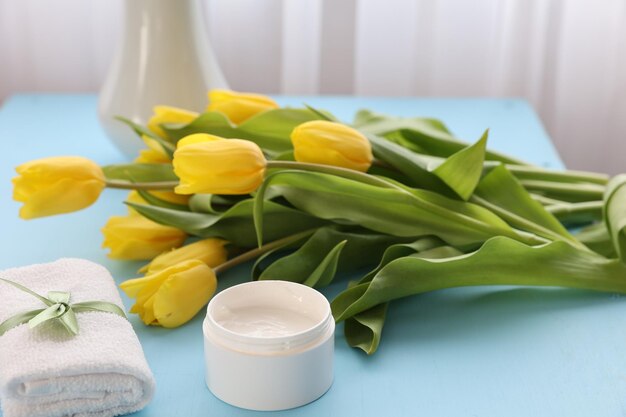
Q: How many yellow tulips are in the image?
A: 10